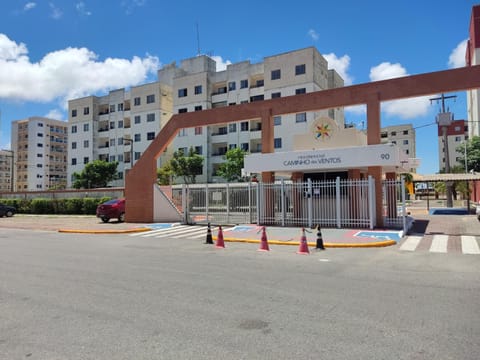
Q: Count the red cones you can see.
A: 3